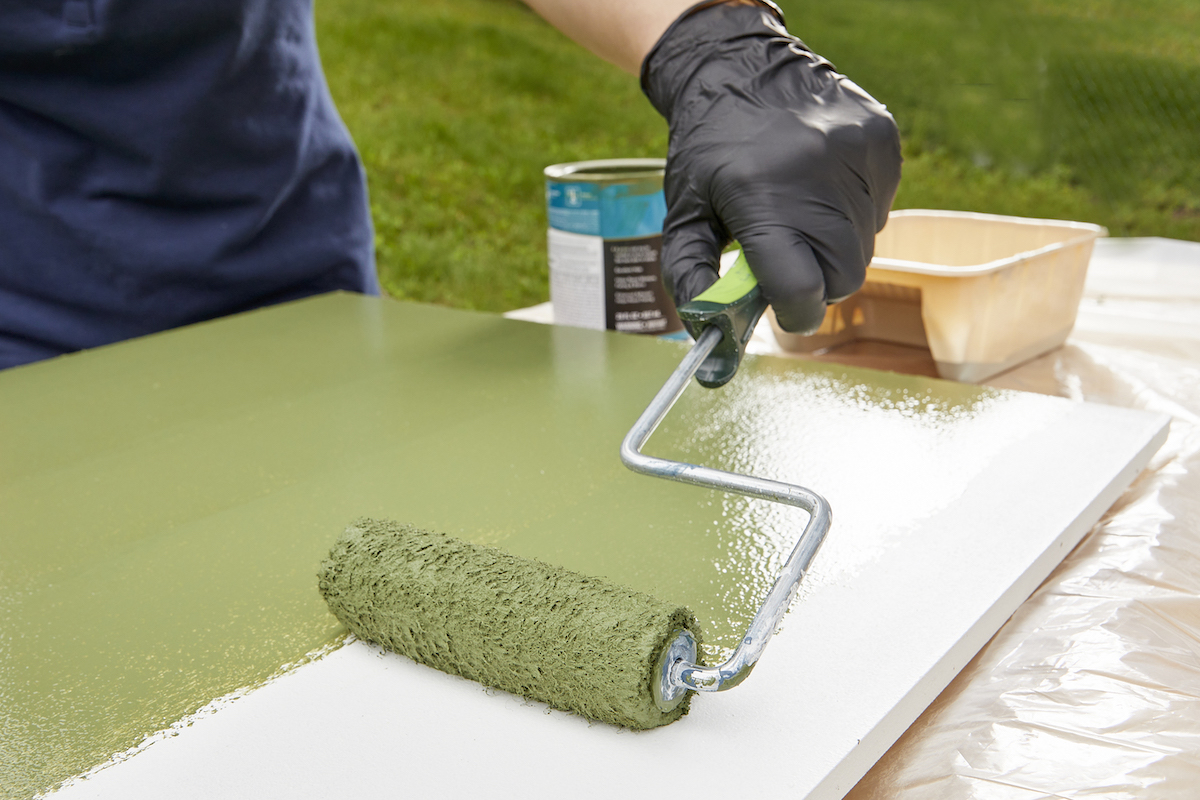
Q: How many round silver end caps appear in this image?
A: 1